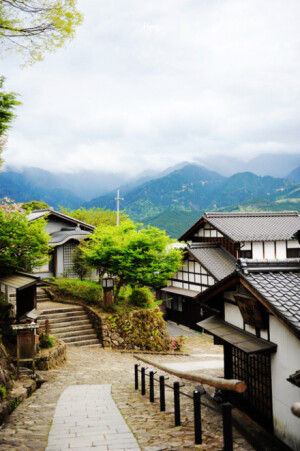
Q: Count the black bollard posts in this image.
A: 7